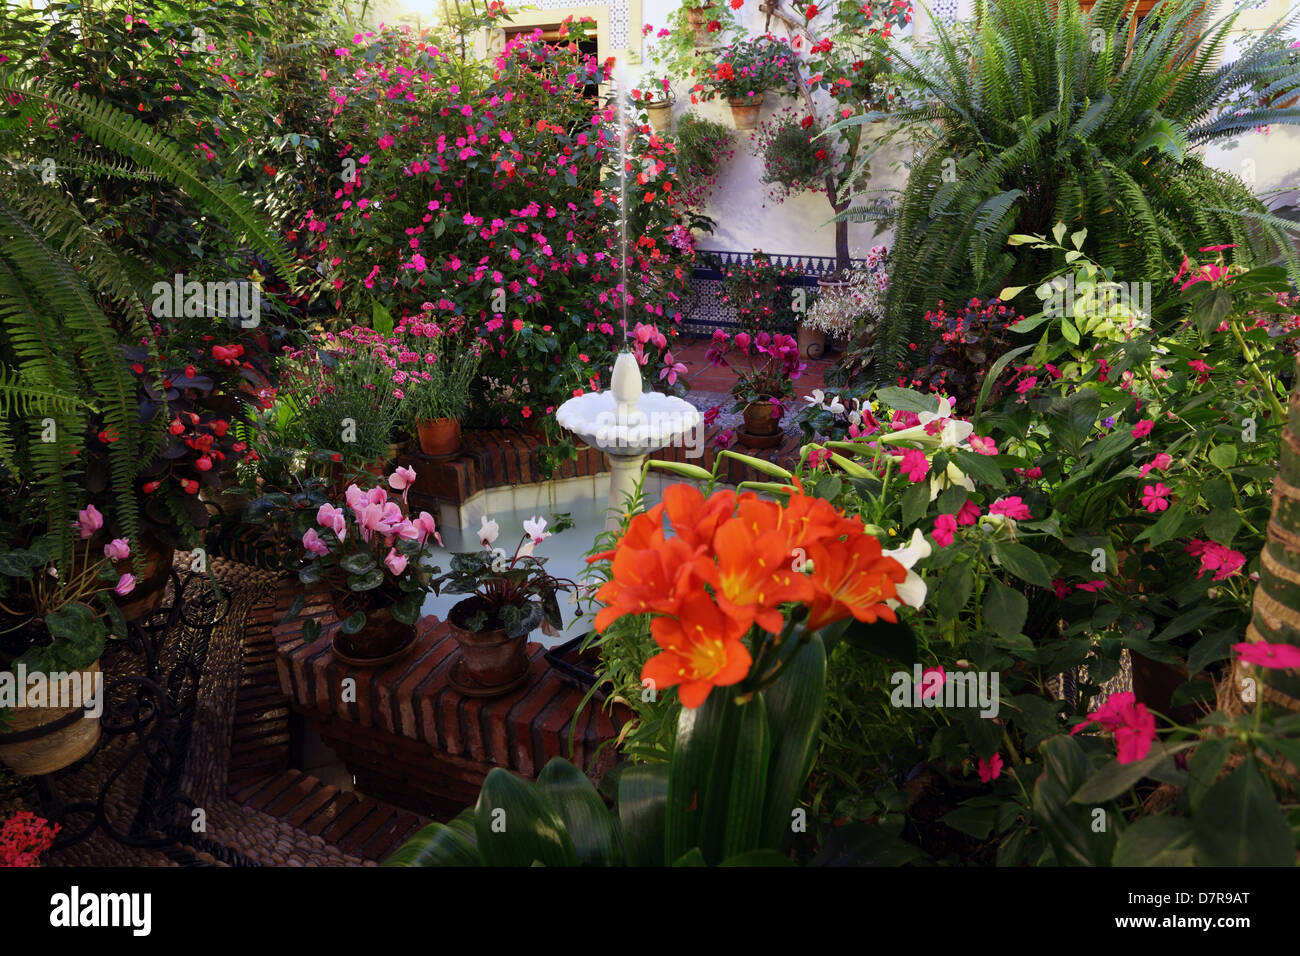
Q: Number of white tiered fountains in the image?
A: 1